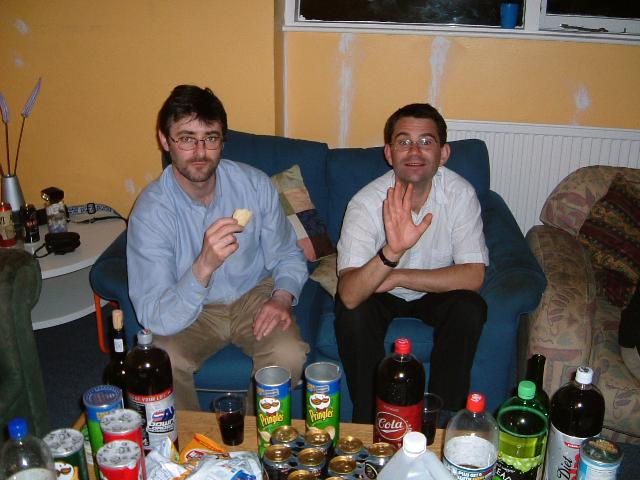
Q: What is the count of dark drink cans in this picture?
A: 9